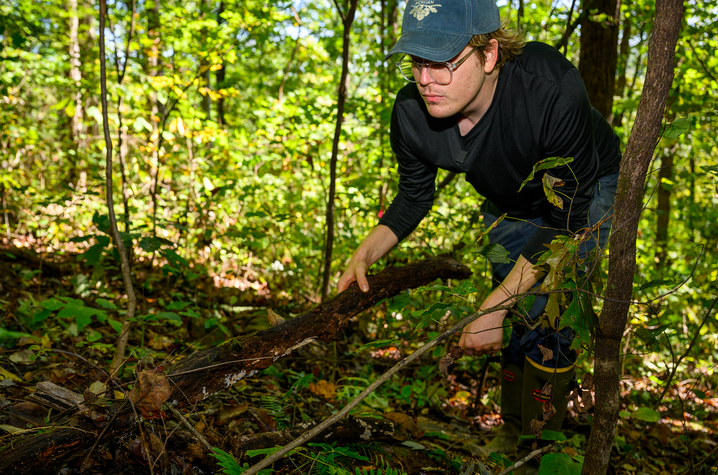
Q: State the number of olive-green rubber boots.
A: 2